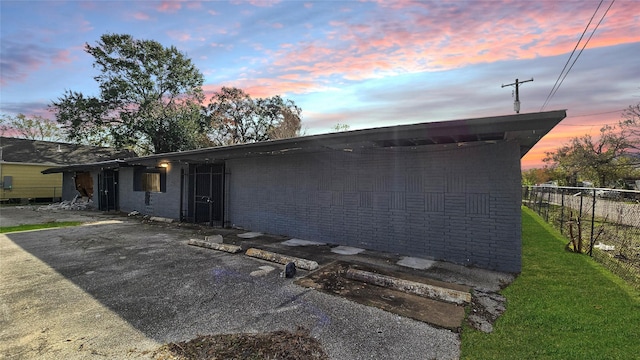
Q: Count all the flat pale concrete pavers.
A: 4